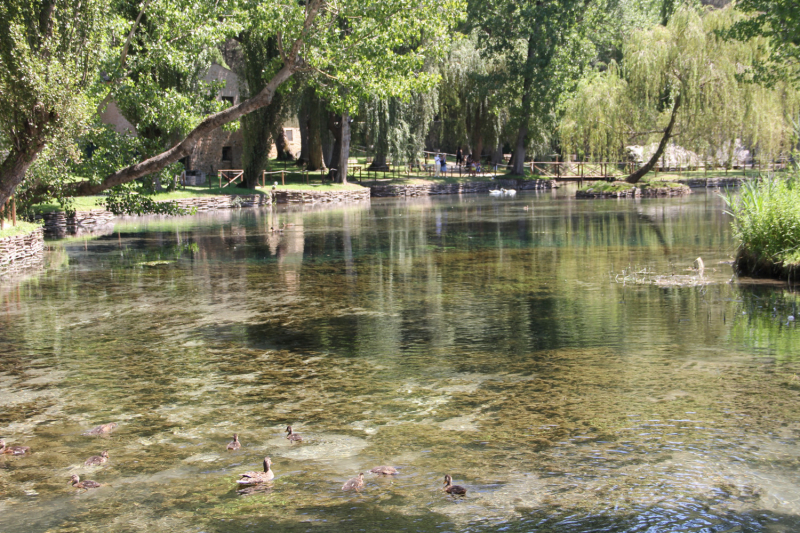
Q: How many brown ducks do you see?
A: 10